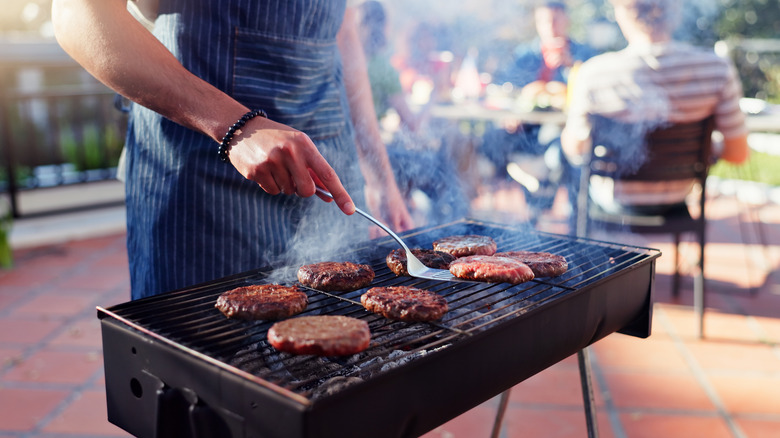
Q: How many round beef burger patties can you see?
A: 8